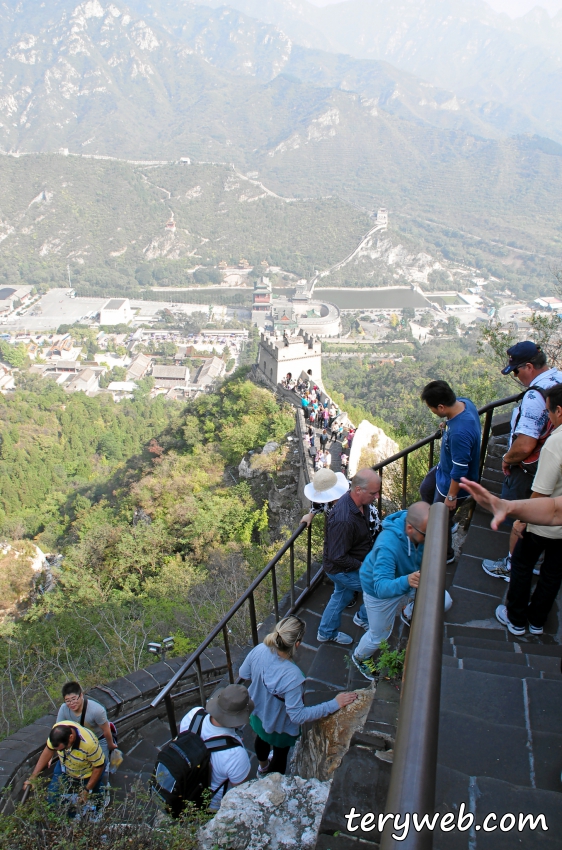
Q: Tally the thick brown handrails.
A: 1